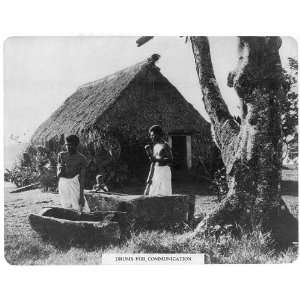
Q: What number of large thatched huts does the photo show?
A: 1